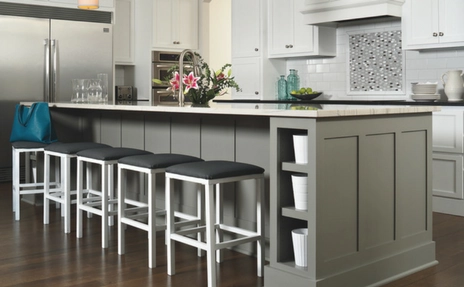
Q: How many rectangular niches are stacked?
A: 3